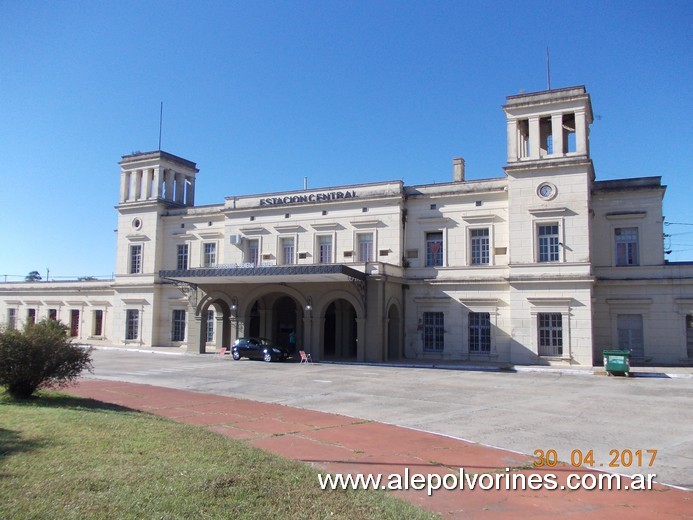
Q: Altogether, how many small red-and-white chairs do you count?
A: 2